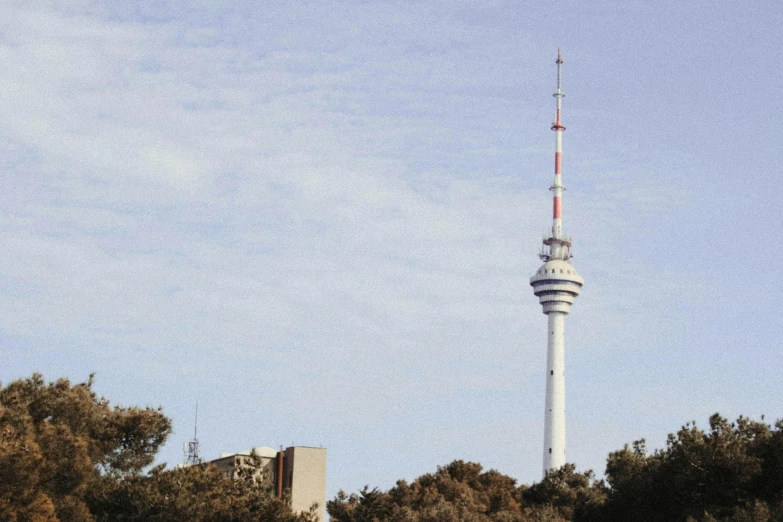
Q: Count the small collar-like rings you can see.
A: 4